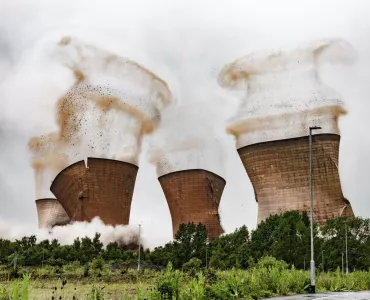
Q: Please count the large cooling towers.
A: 4